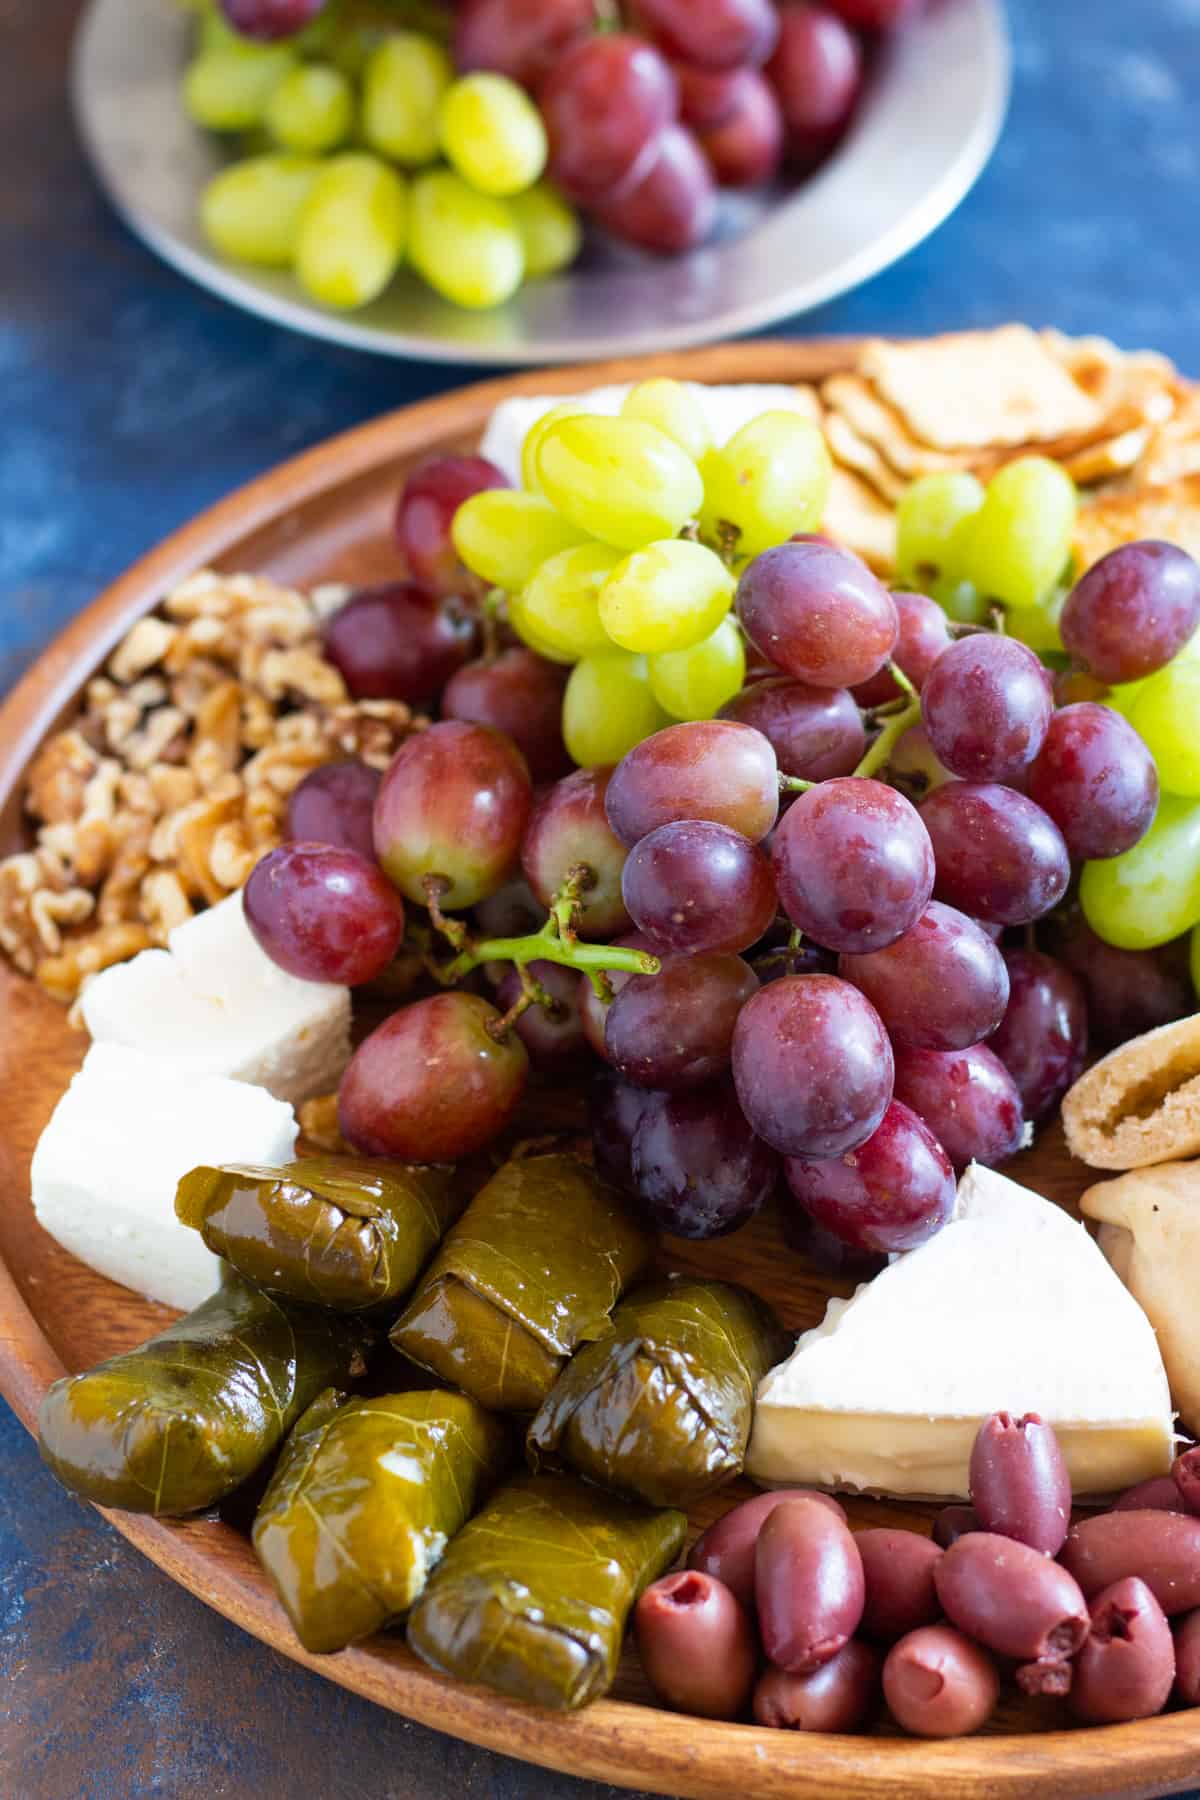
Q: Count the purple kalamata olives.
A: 14